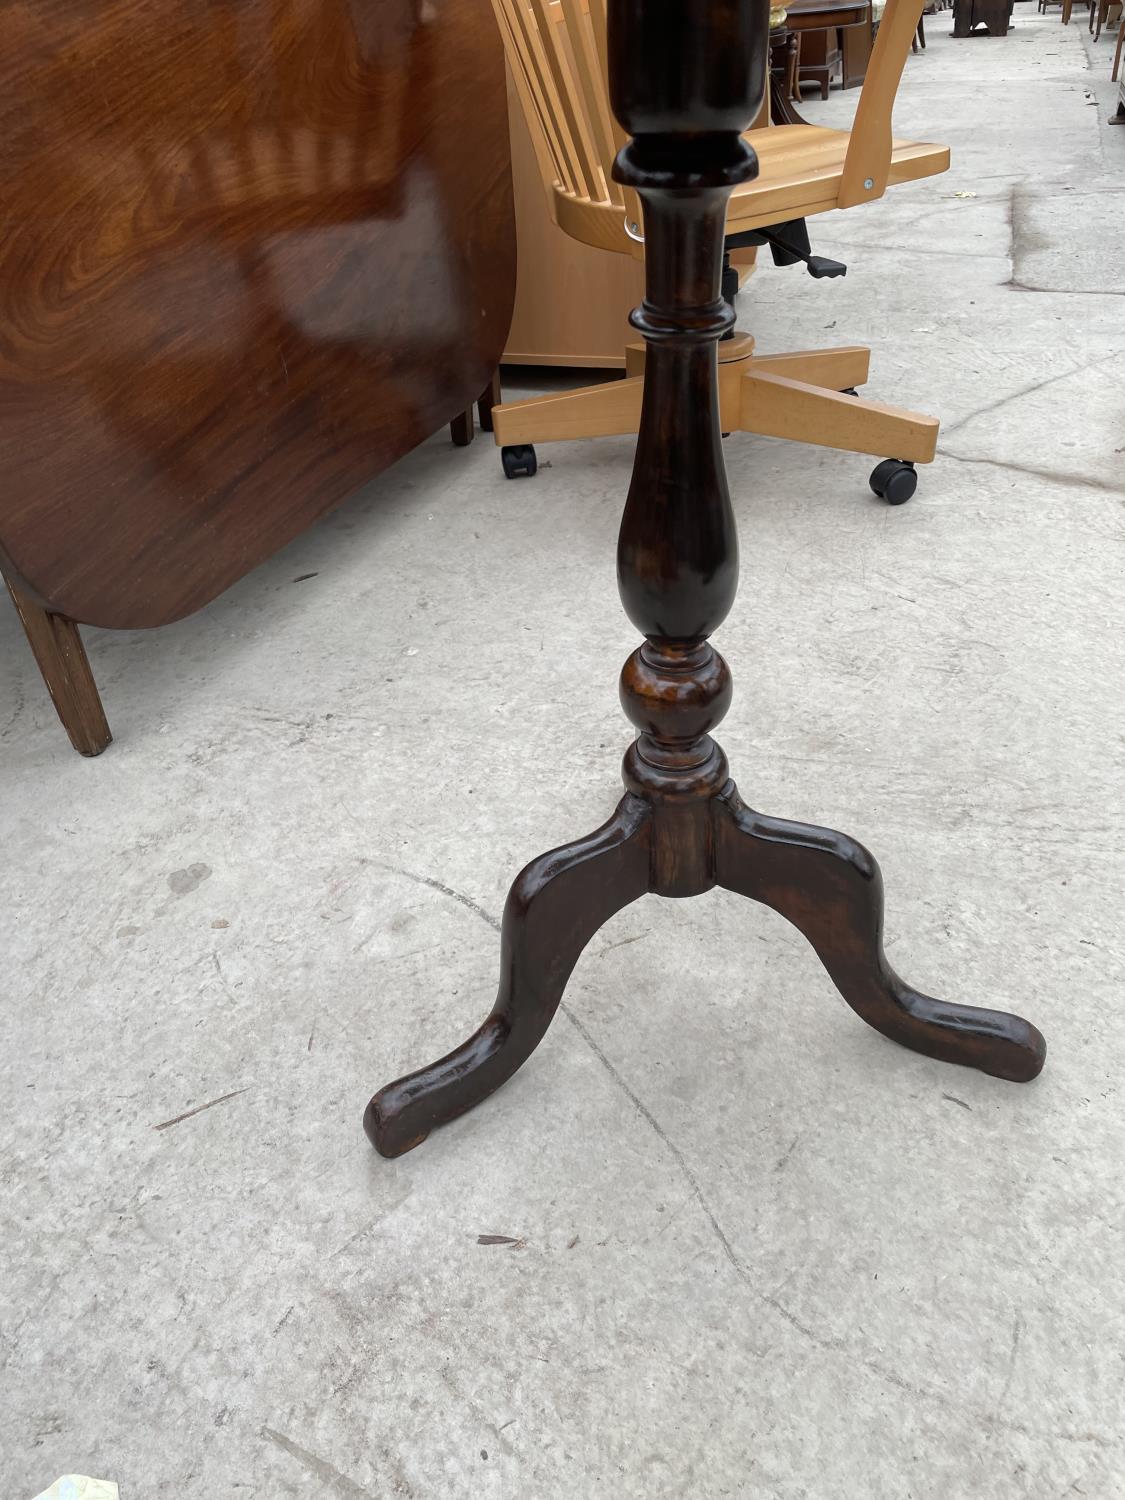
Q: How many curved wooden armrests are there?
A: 1